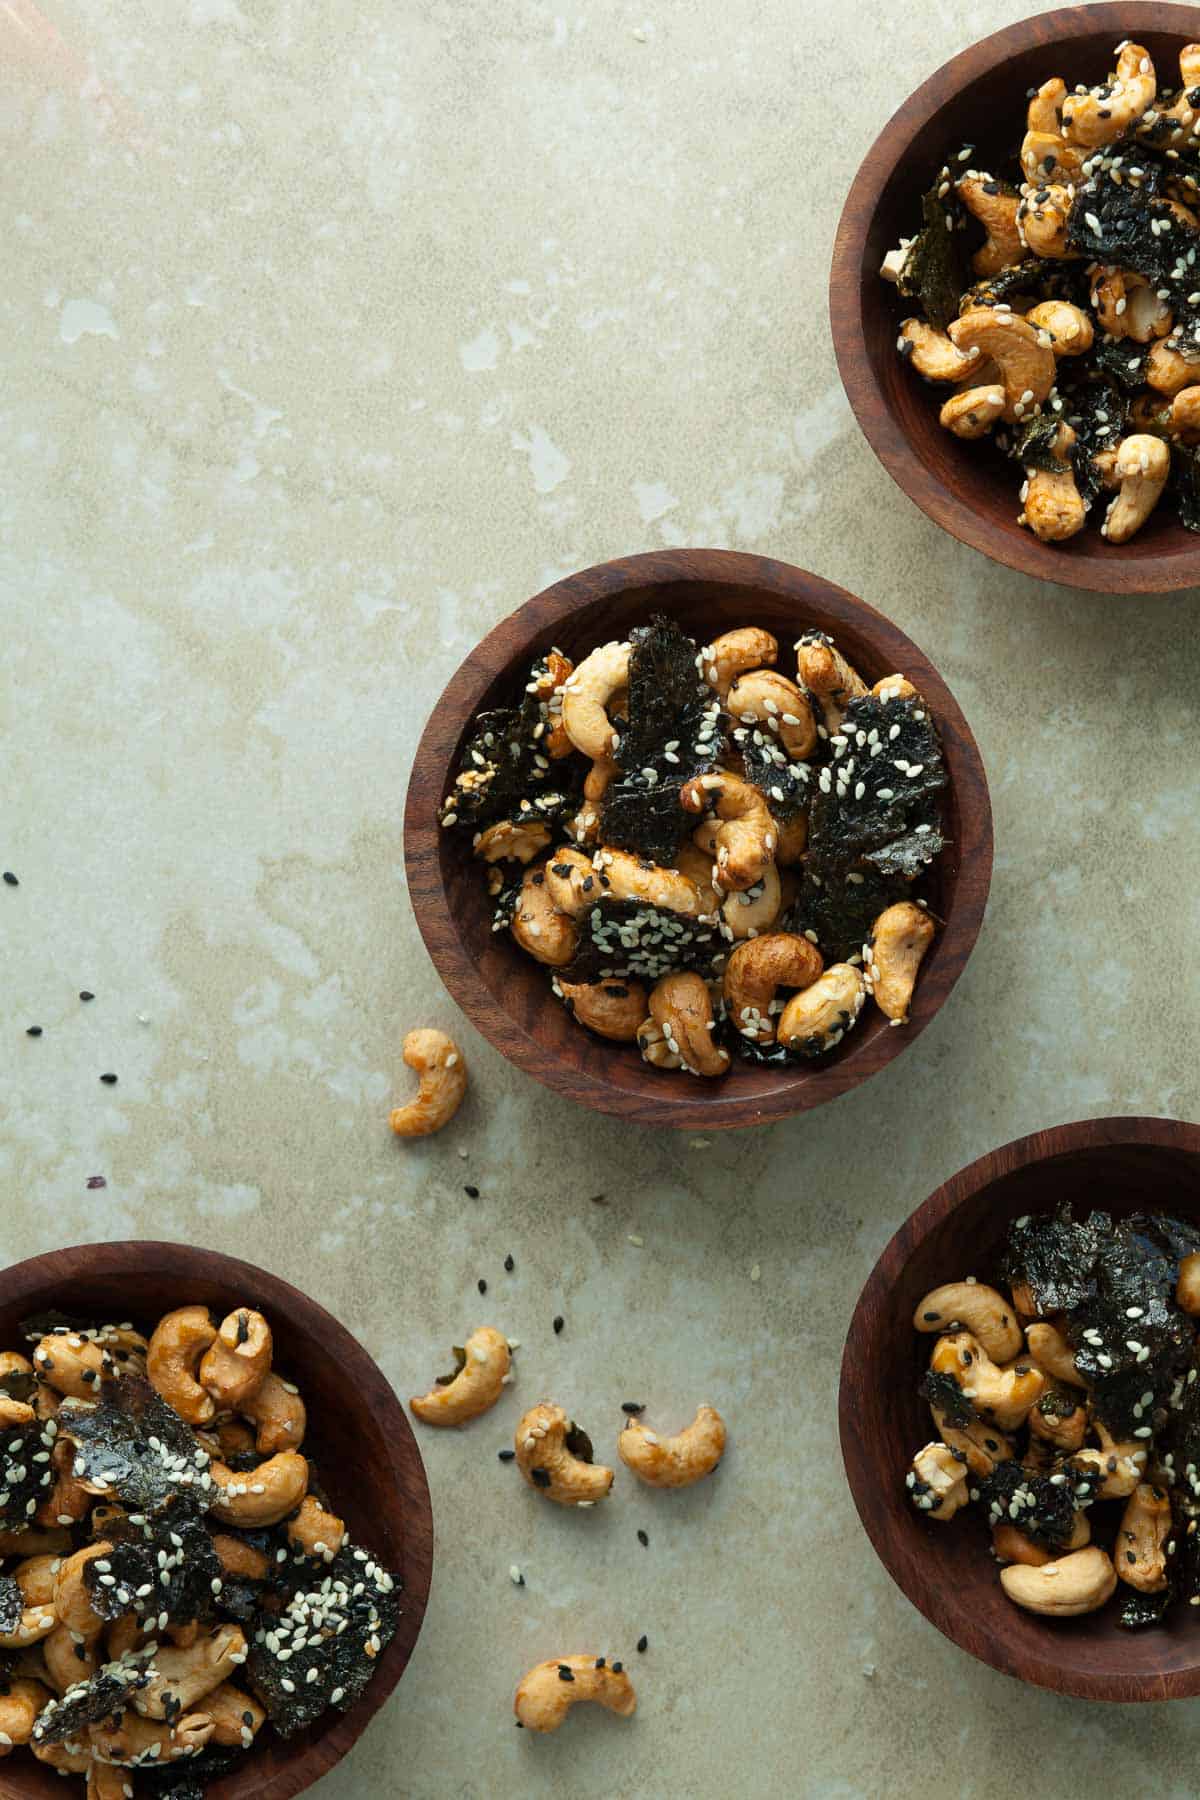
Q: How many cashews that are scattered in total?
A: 5